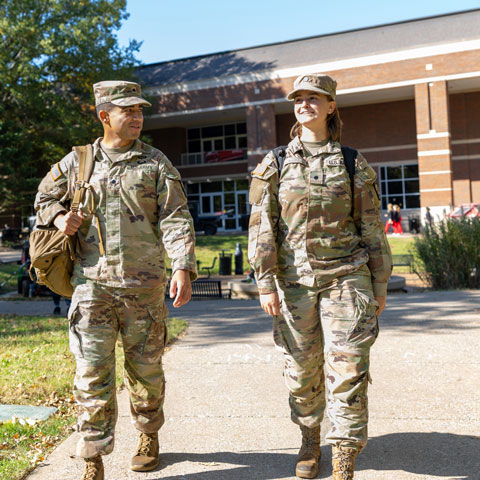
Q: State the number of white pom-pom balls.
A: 0